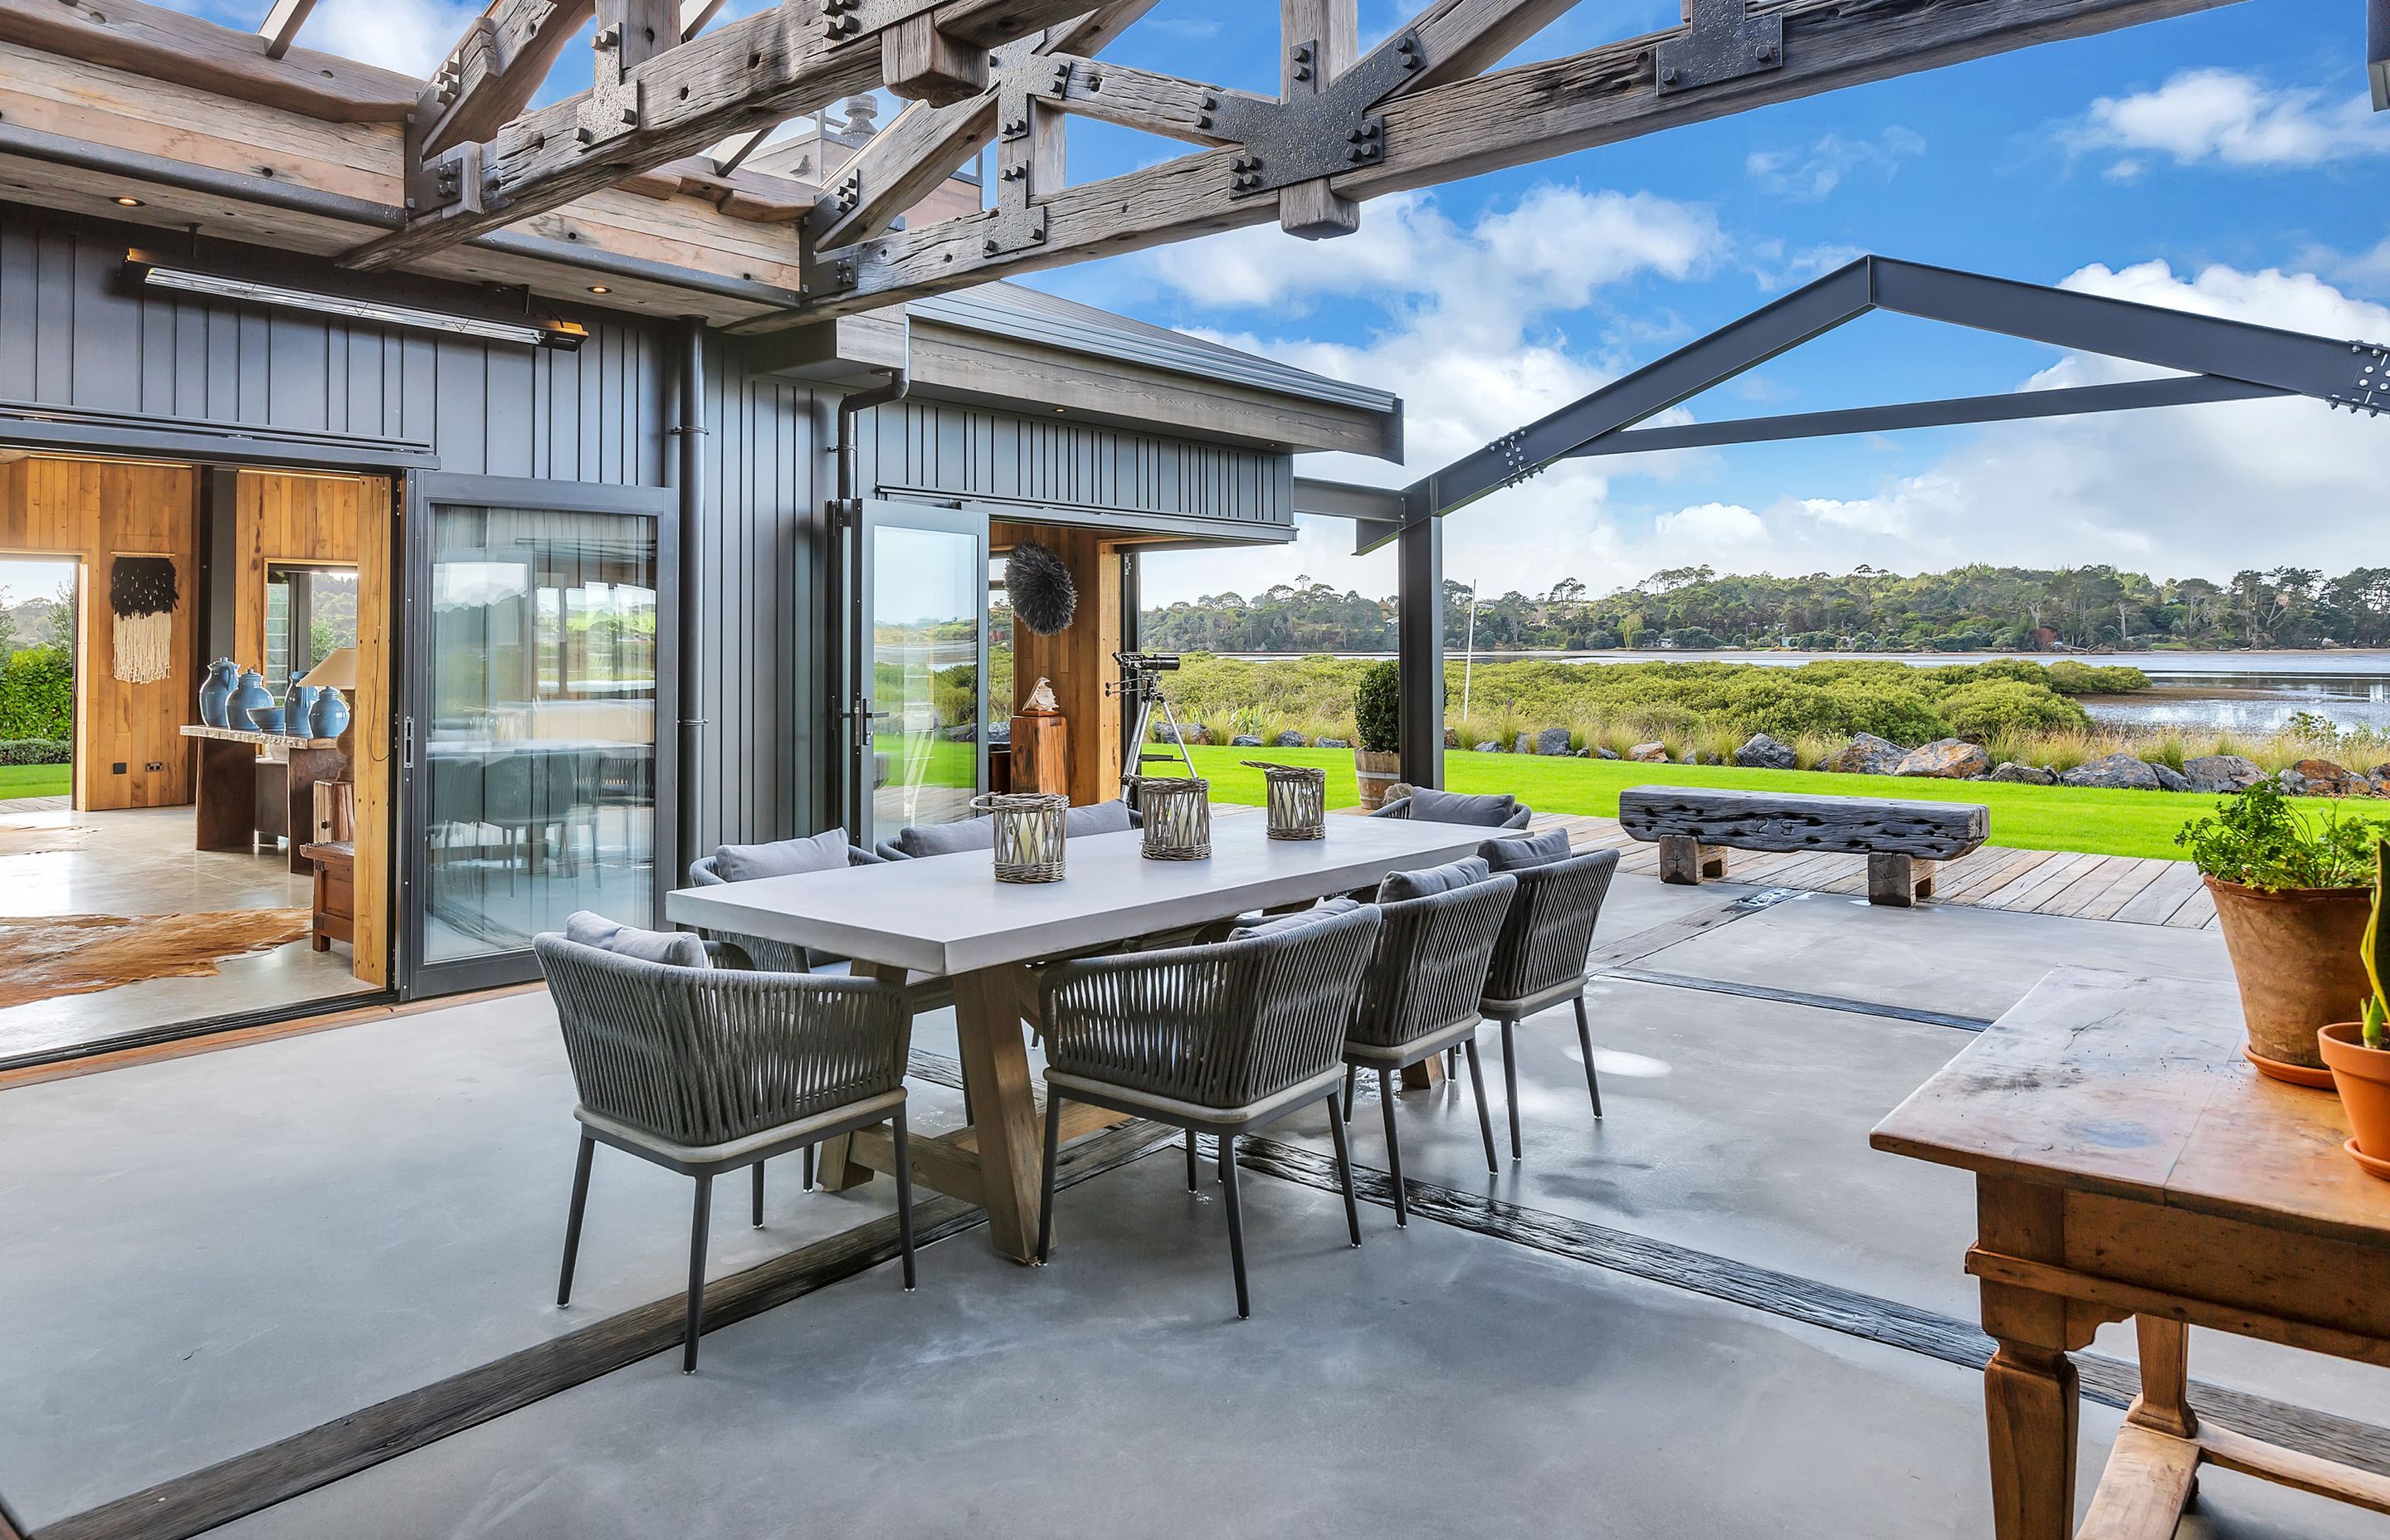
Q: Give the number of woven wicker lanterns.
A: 3